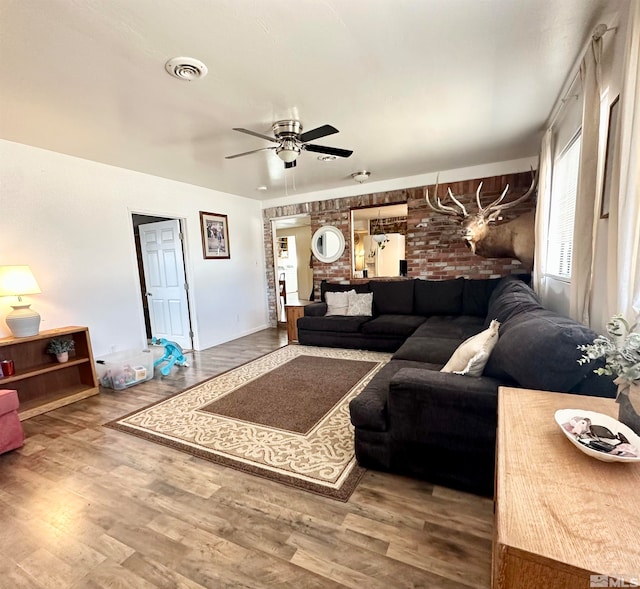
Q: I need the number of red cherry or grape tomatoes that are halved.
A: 0